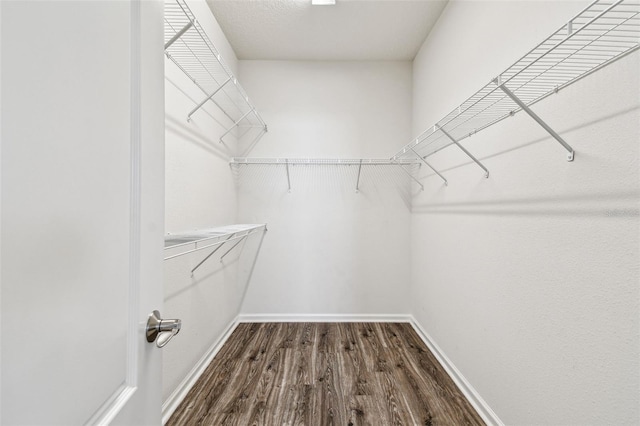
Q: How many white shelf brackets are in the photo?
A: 11